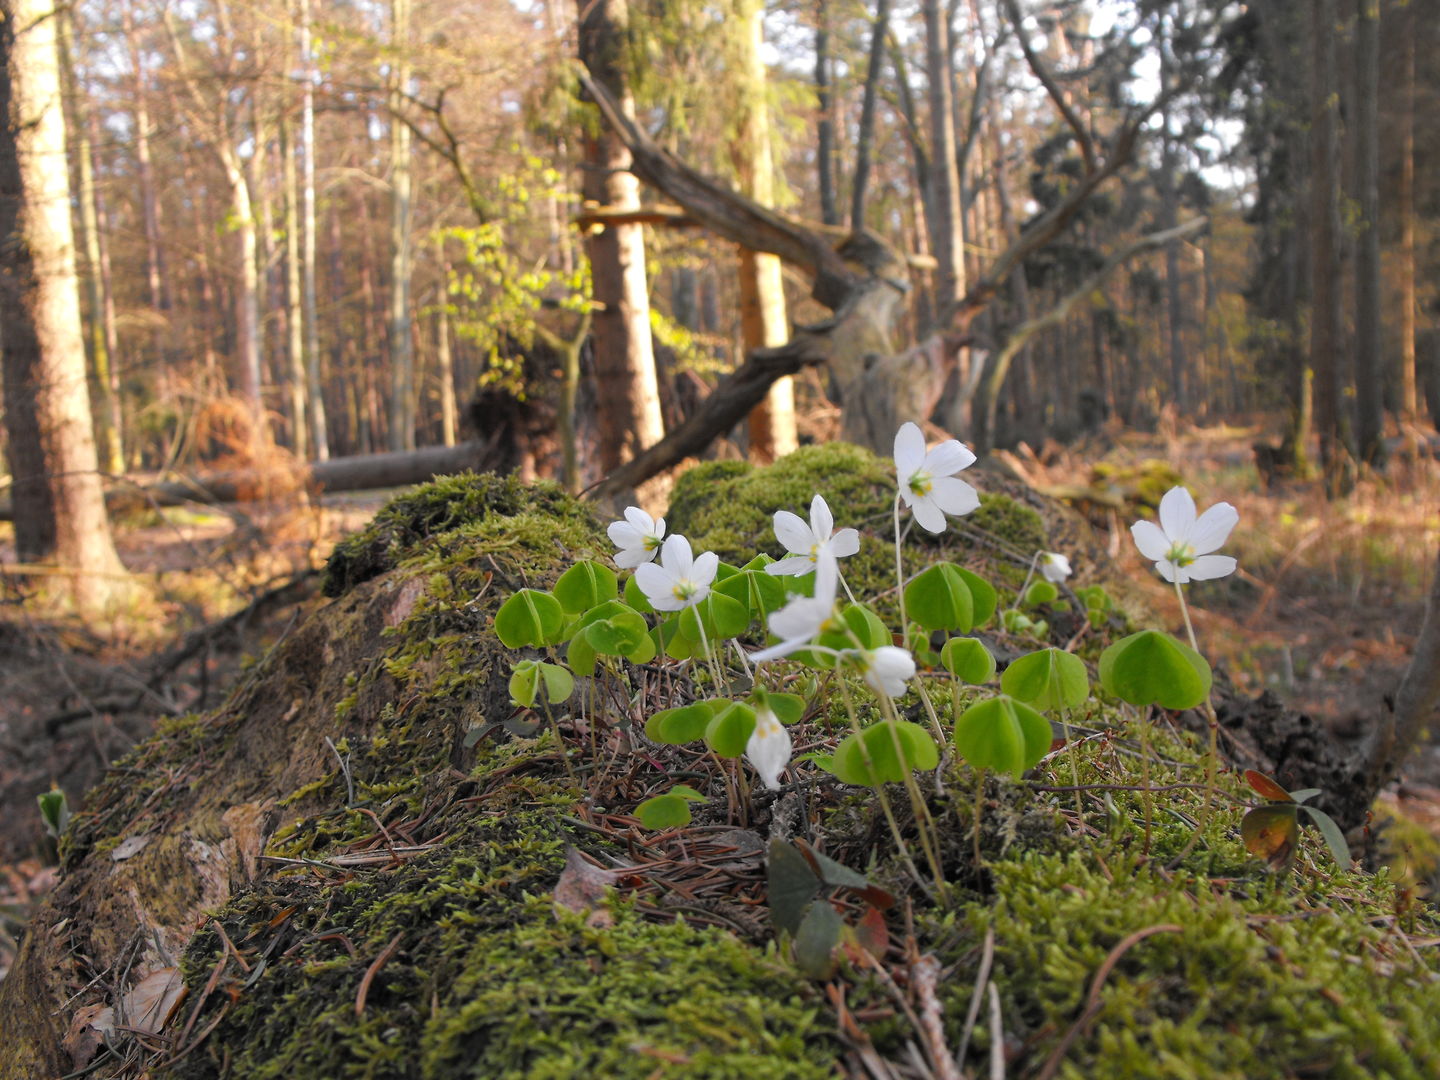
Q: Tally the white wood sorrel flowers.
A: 9